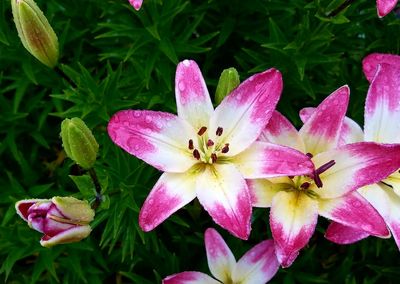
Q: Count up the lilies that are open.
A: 4